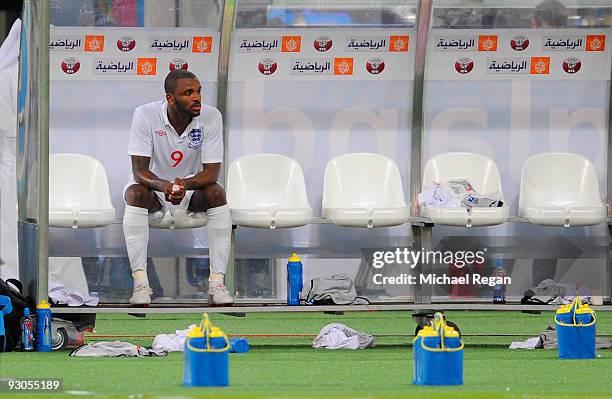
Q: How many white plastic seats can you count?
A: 6